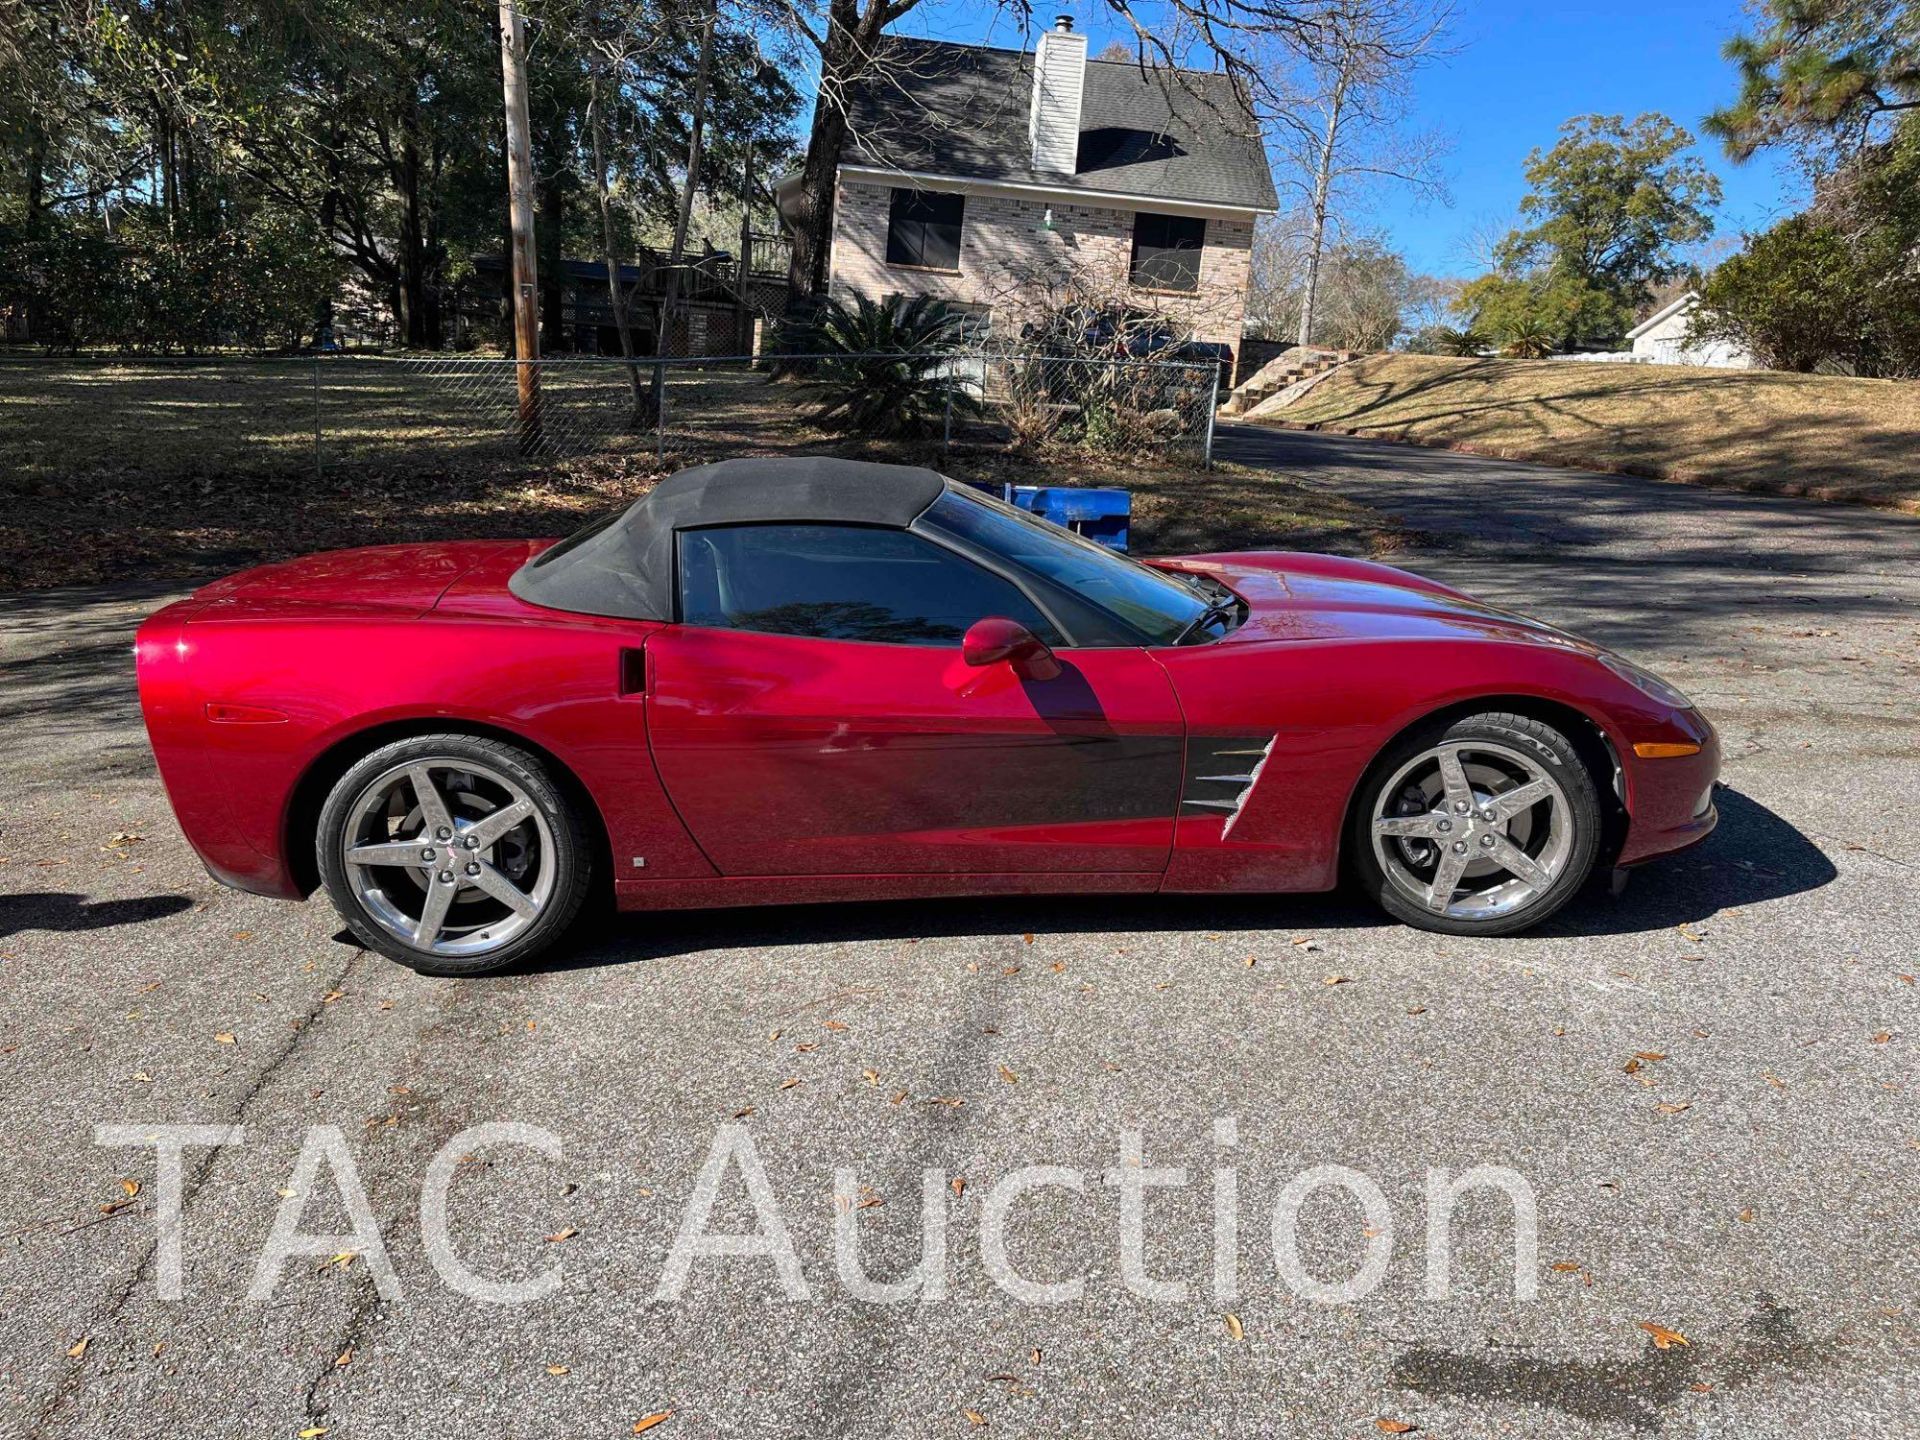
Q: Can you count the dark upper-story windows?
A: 2